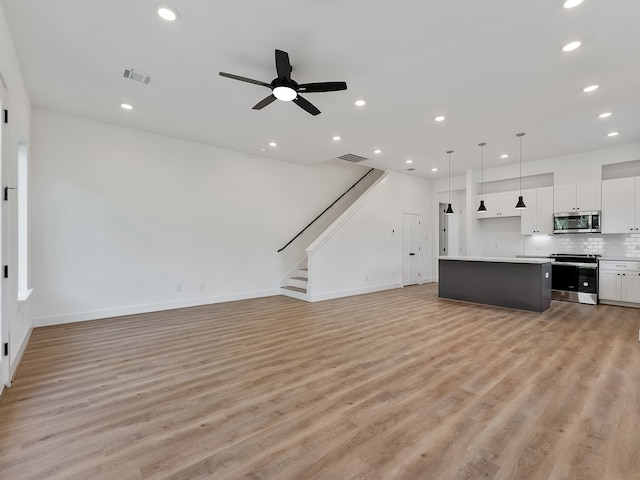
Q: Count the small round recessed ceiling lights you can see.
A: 15